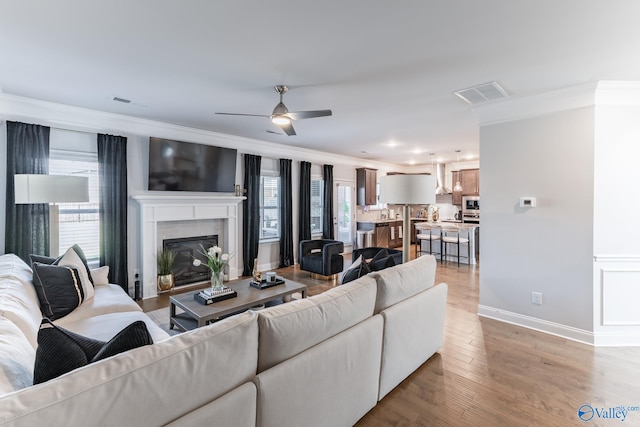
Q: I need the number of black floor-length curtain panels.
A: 6